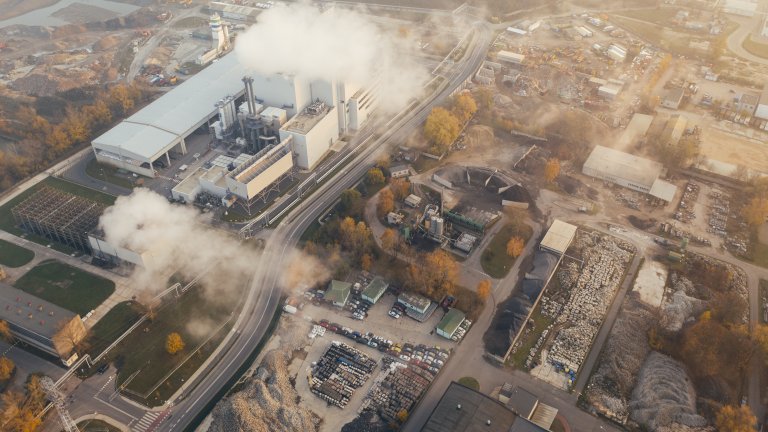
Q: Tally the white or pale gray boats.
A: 0